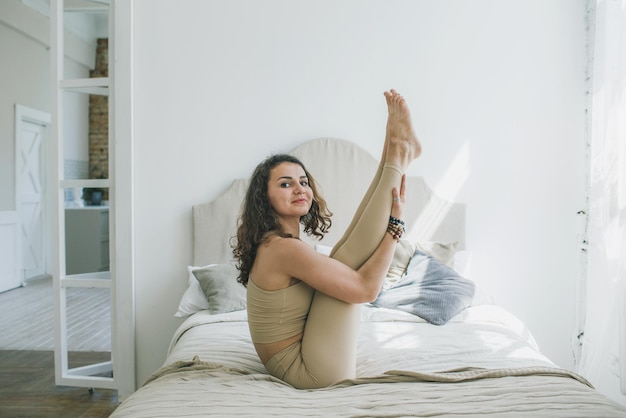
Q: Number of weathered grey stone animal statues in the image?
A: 0